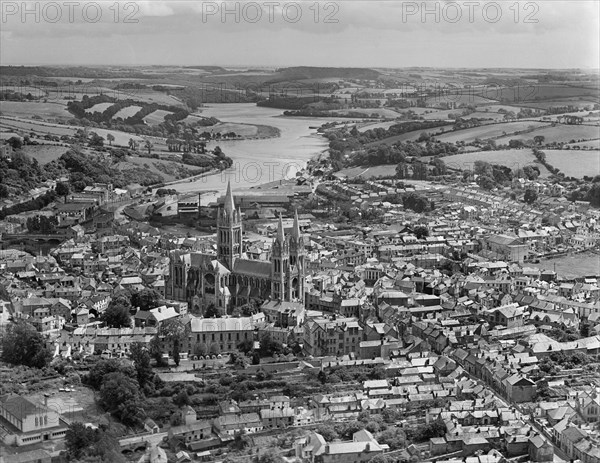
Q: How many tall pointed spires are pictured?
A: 3